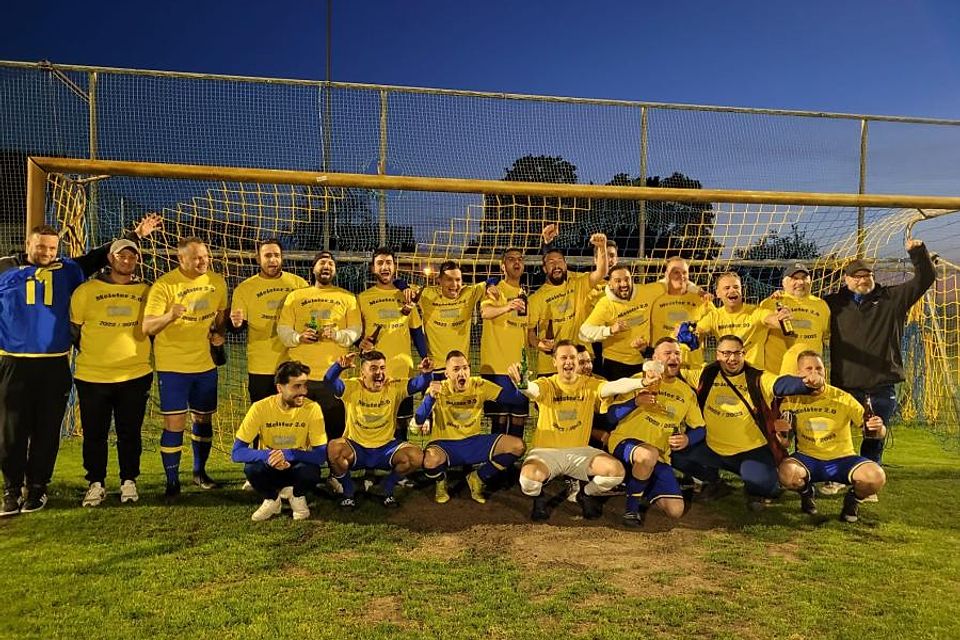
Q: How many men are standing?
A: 15